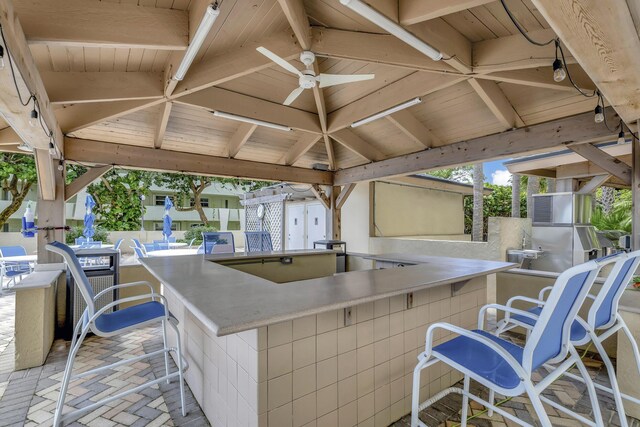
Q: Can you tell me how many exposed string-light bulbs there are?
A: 7